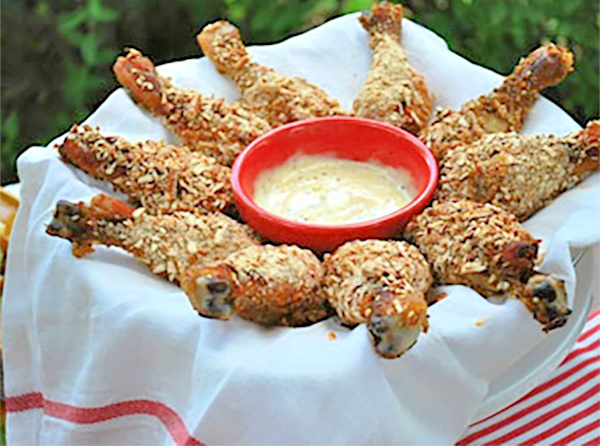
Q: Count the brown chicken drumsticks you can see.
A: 10